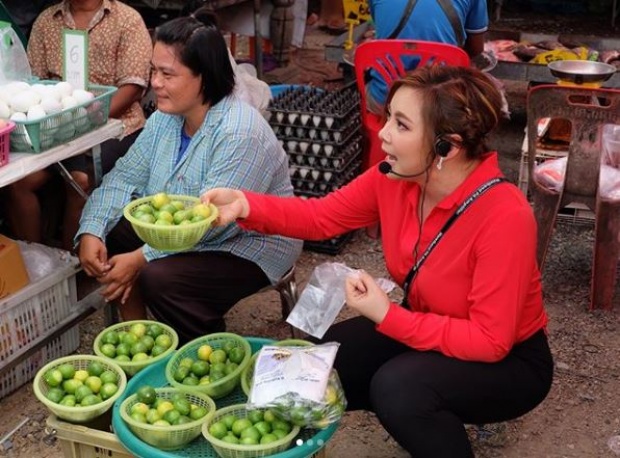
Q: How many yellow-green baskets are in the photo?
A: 7